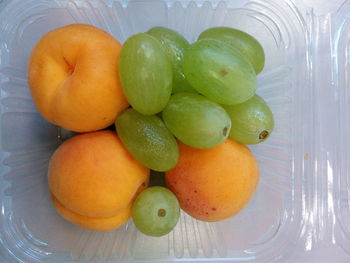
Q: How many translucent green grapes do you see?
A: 8